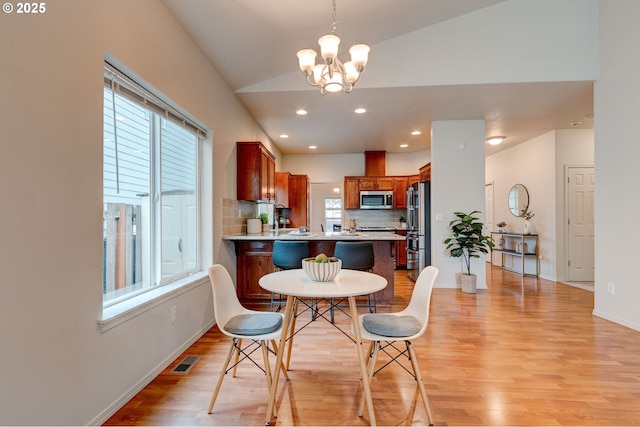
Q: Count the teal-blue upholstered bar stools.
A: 2